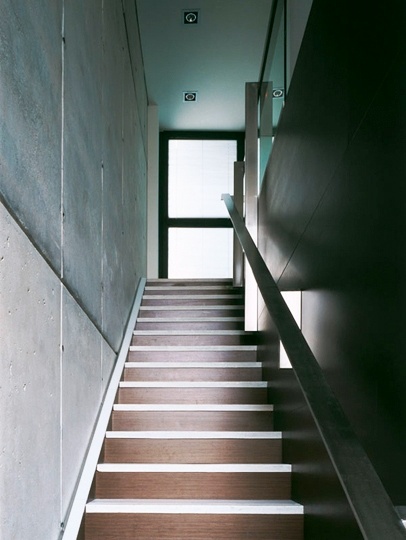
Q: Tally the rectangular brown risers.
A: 13